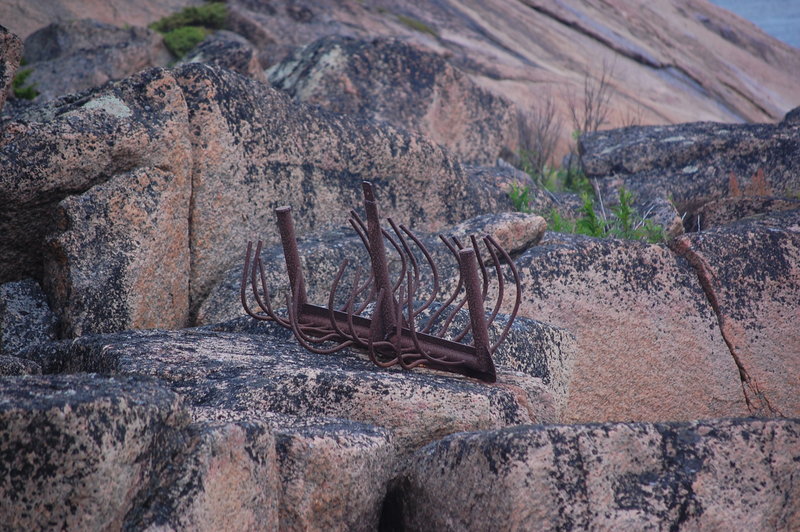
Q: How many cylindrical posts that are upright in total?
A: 3